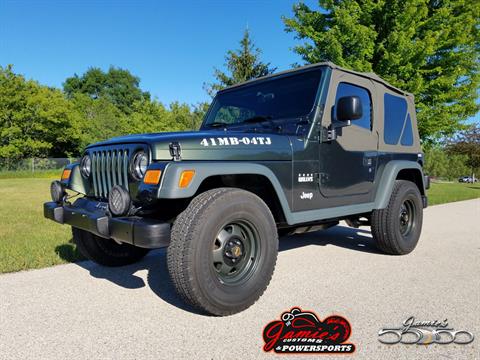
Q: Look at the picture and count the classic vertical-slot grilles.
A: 1